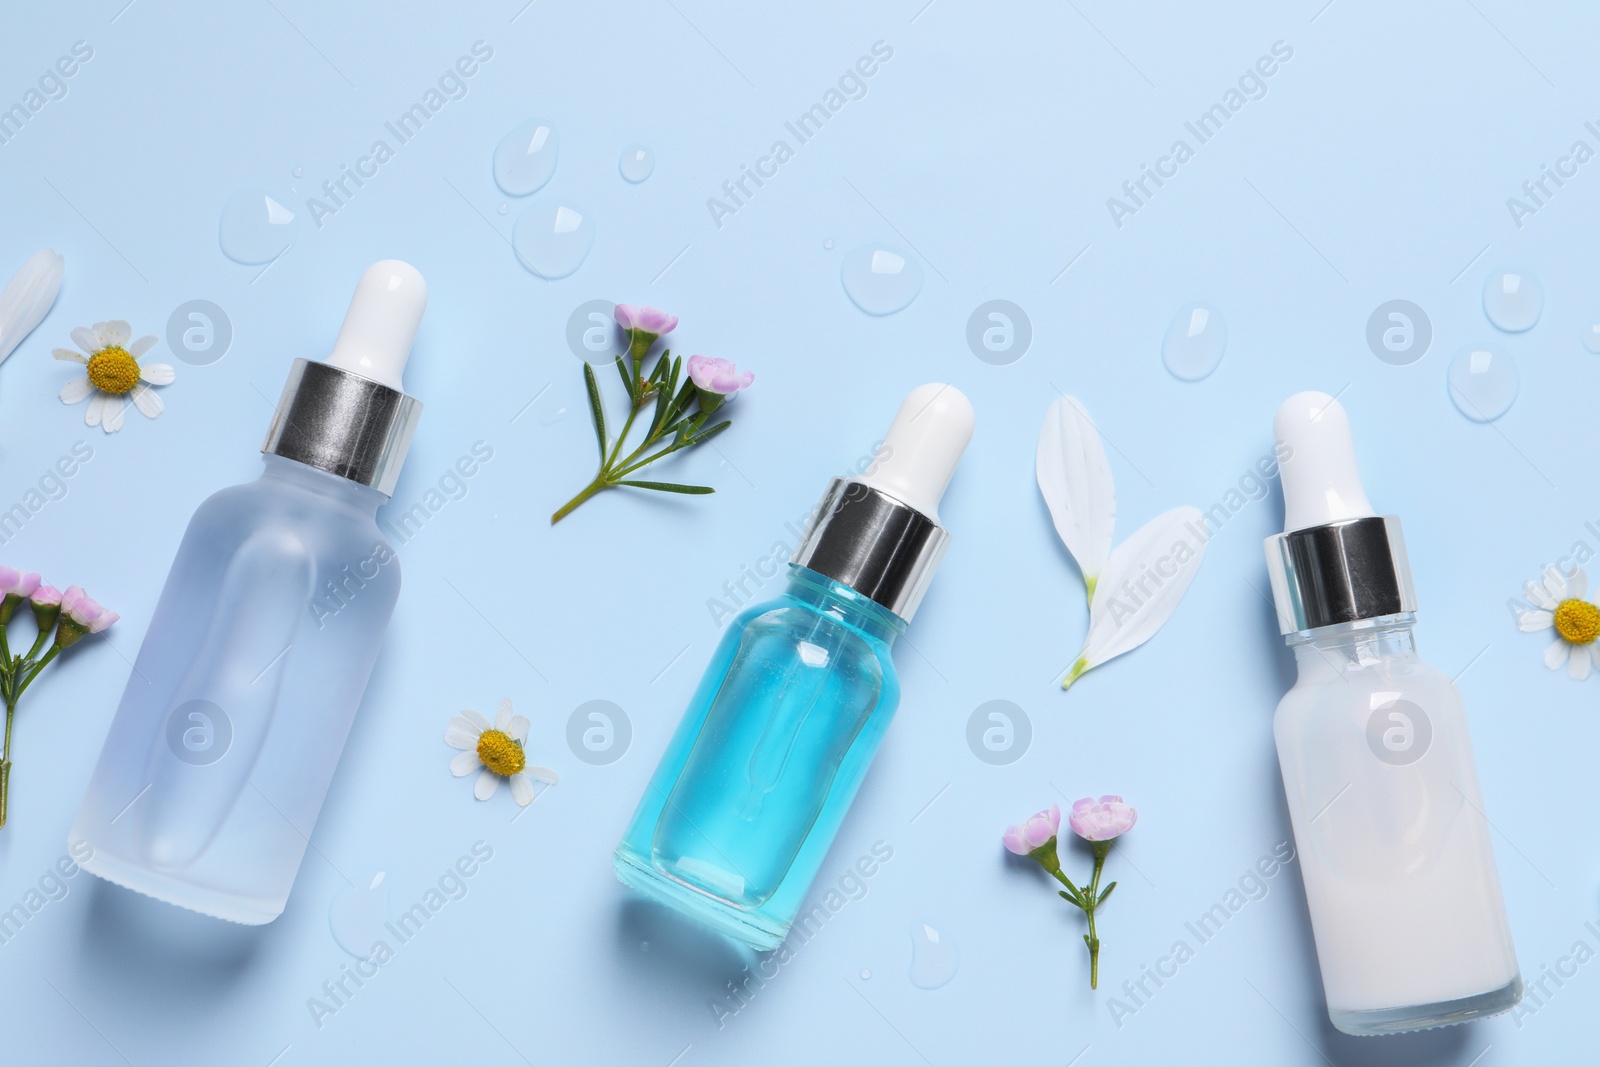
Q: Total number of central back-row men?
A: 0